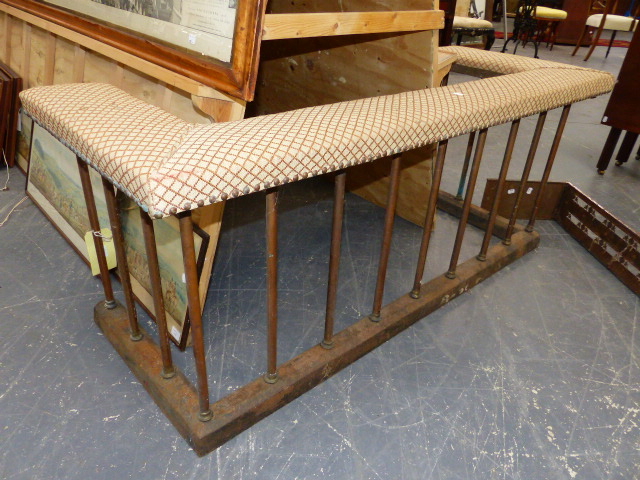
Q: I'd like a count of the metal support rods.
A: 13